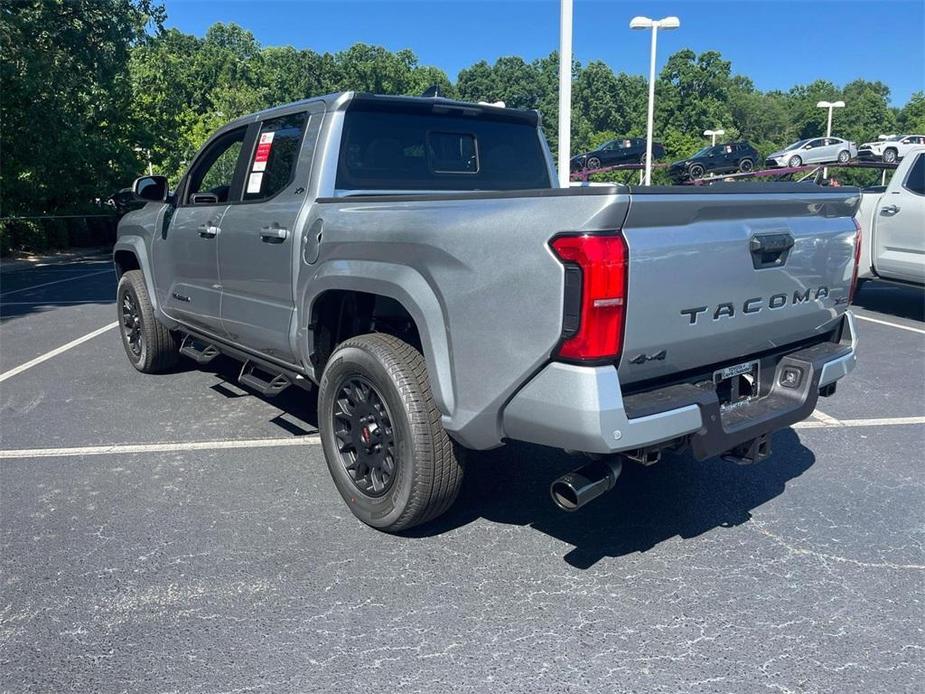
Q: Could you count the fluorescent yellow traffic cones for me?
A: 0